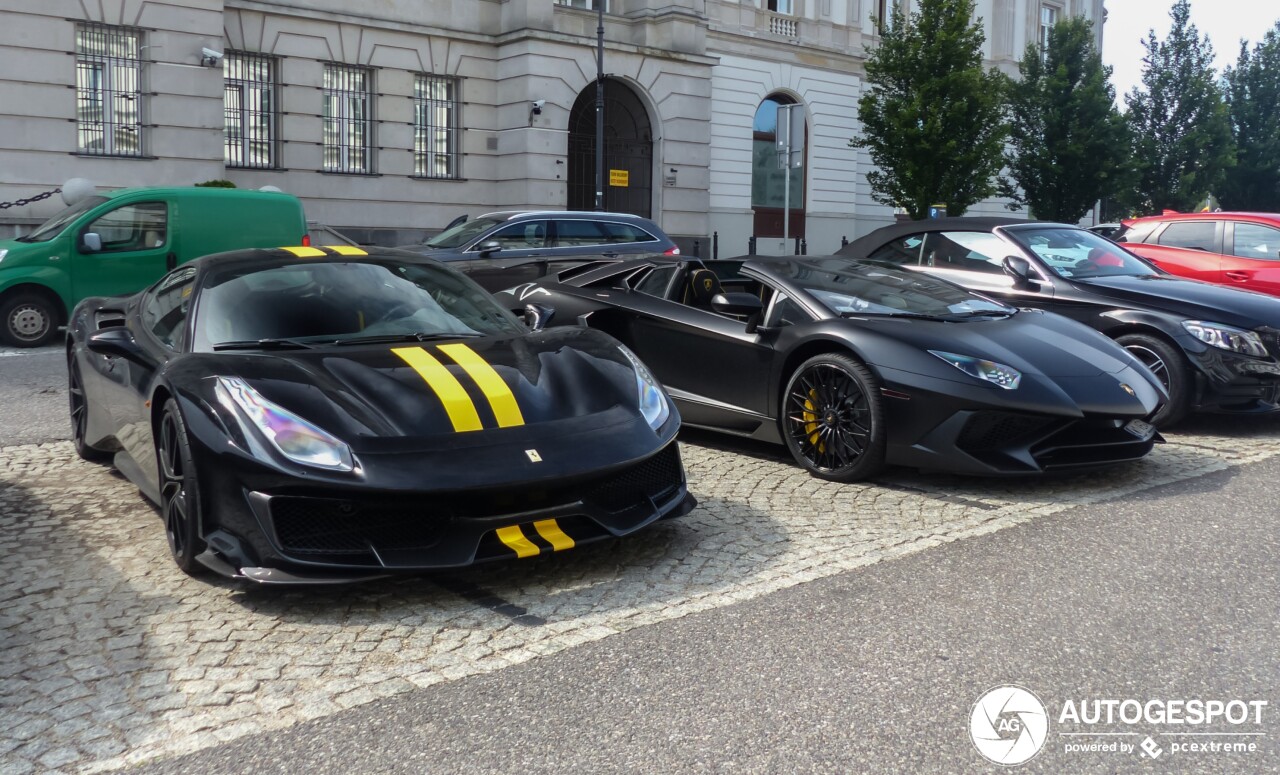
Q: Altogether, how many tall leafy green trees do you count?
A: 4